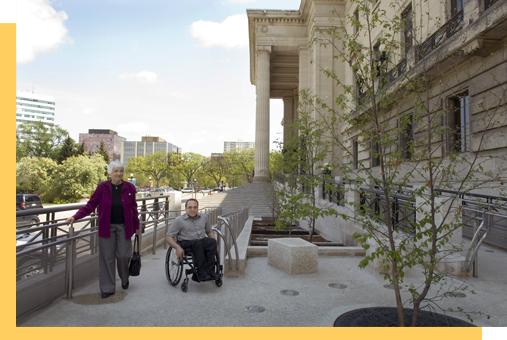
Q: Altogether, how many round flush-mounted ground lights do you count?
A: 5